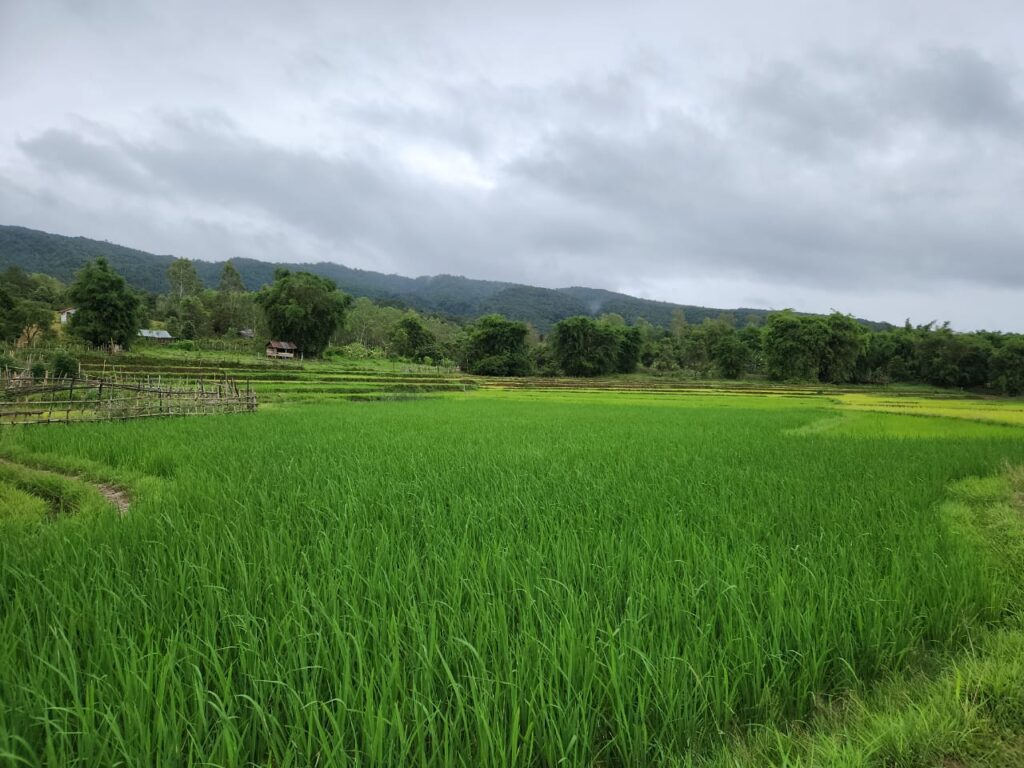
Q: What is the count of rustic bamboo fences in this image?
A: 1